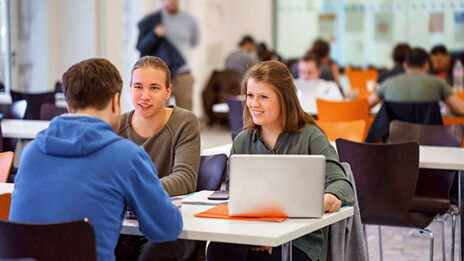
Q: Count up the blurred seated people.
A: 7